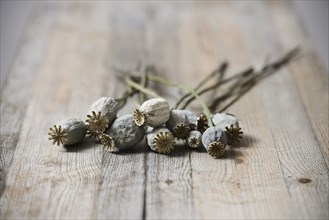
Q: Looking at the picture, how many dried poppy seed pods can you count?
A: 11